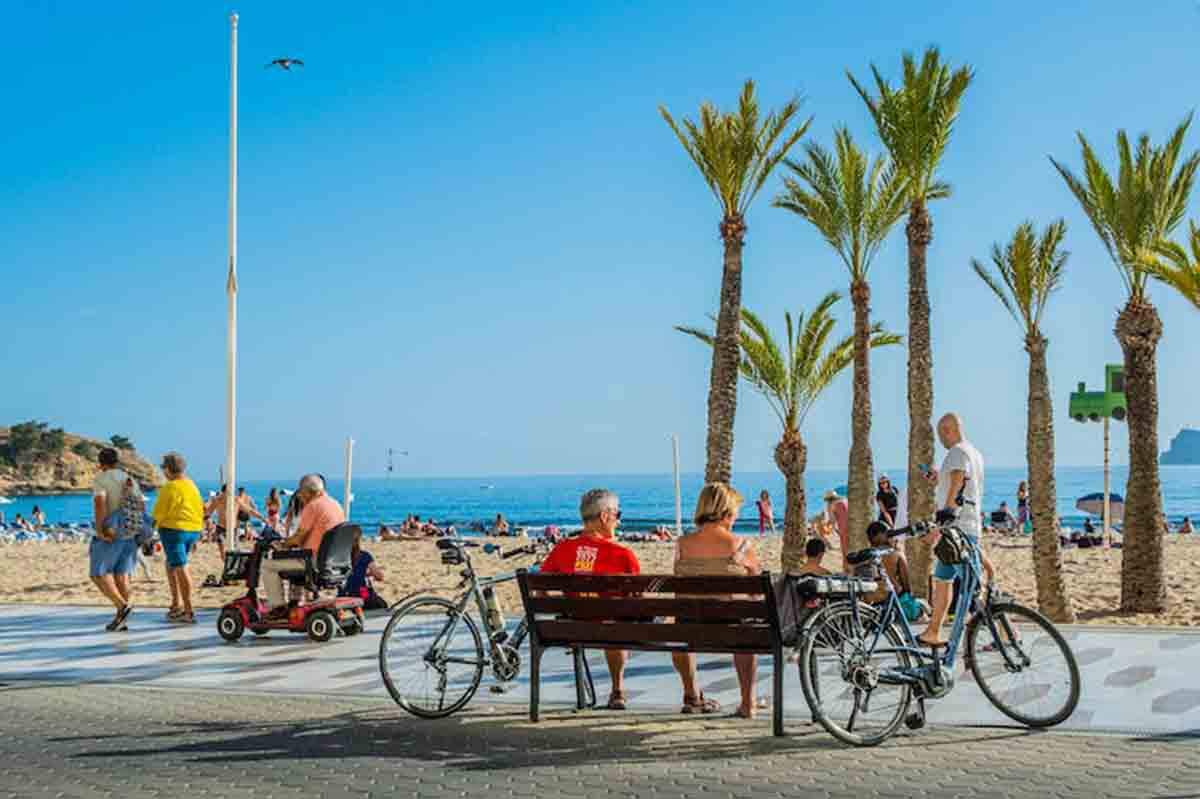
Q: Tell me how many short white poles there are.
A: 2